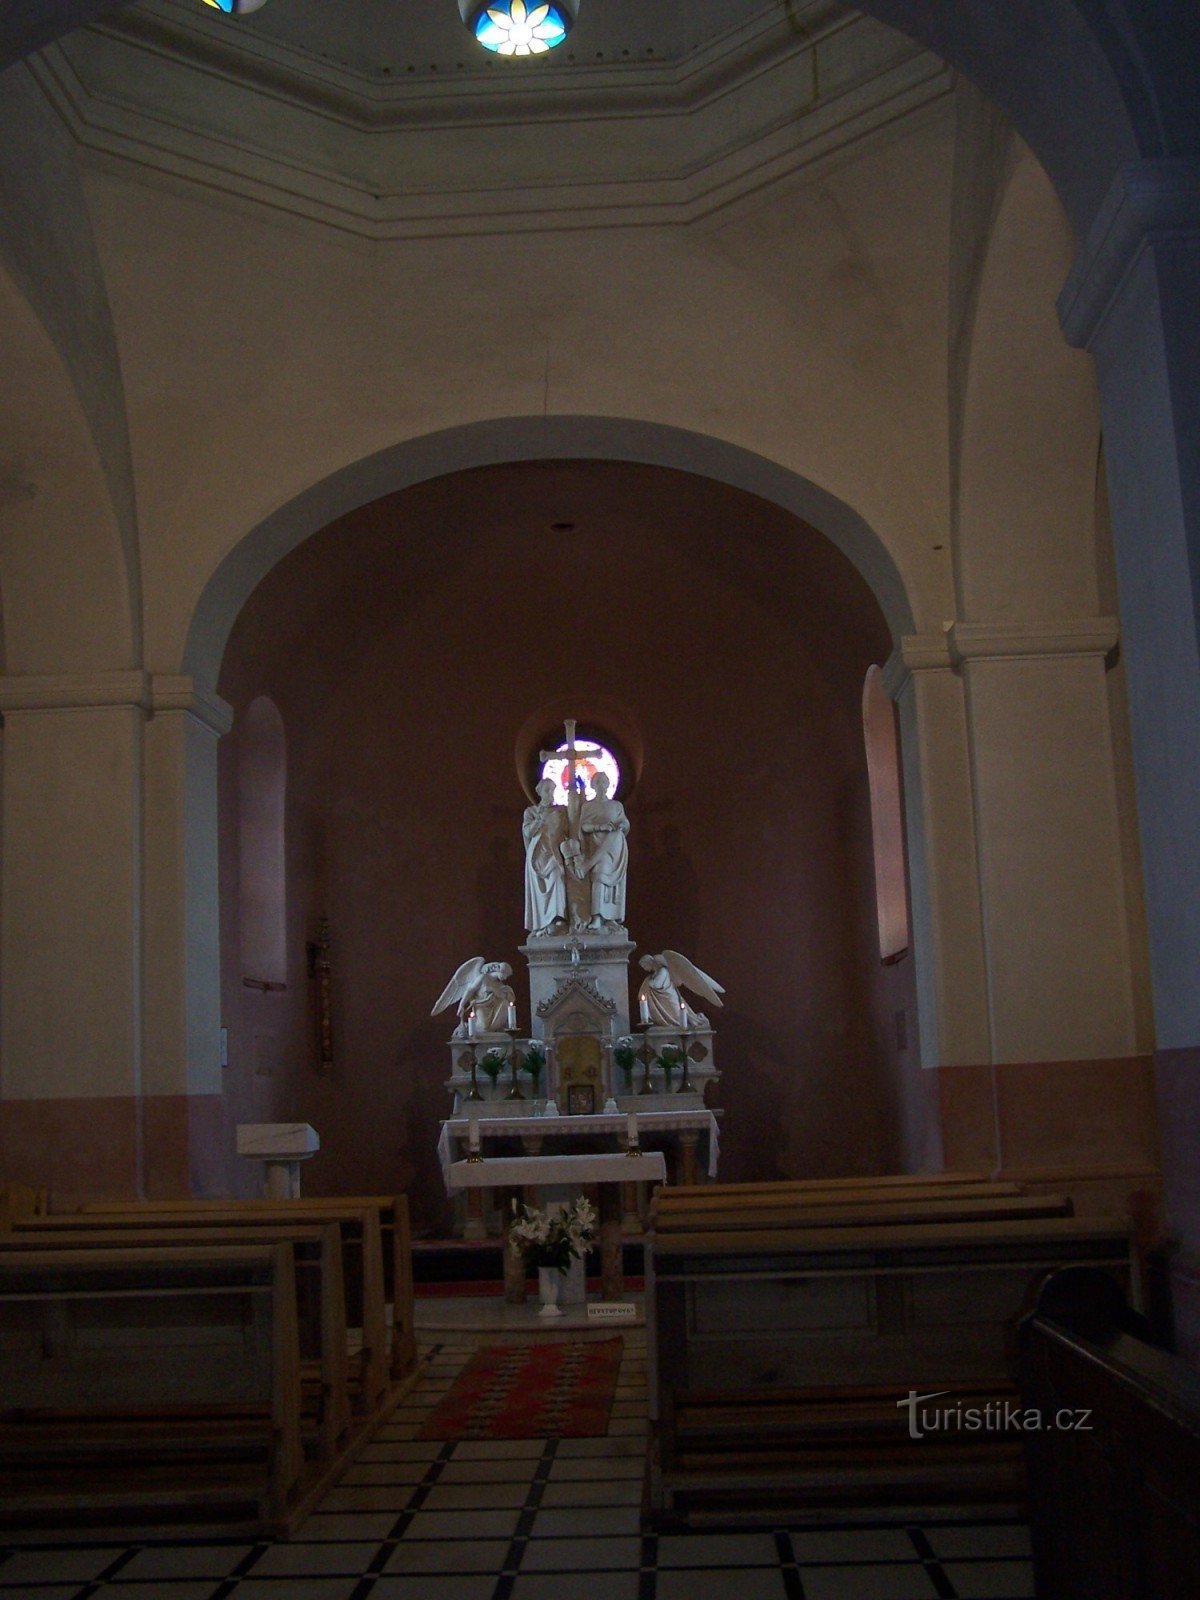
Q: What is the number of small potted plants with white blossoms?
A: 4